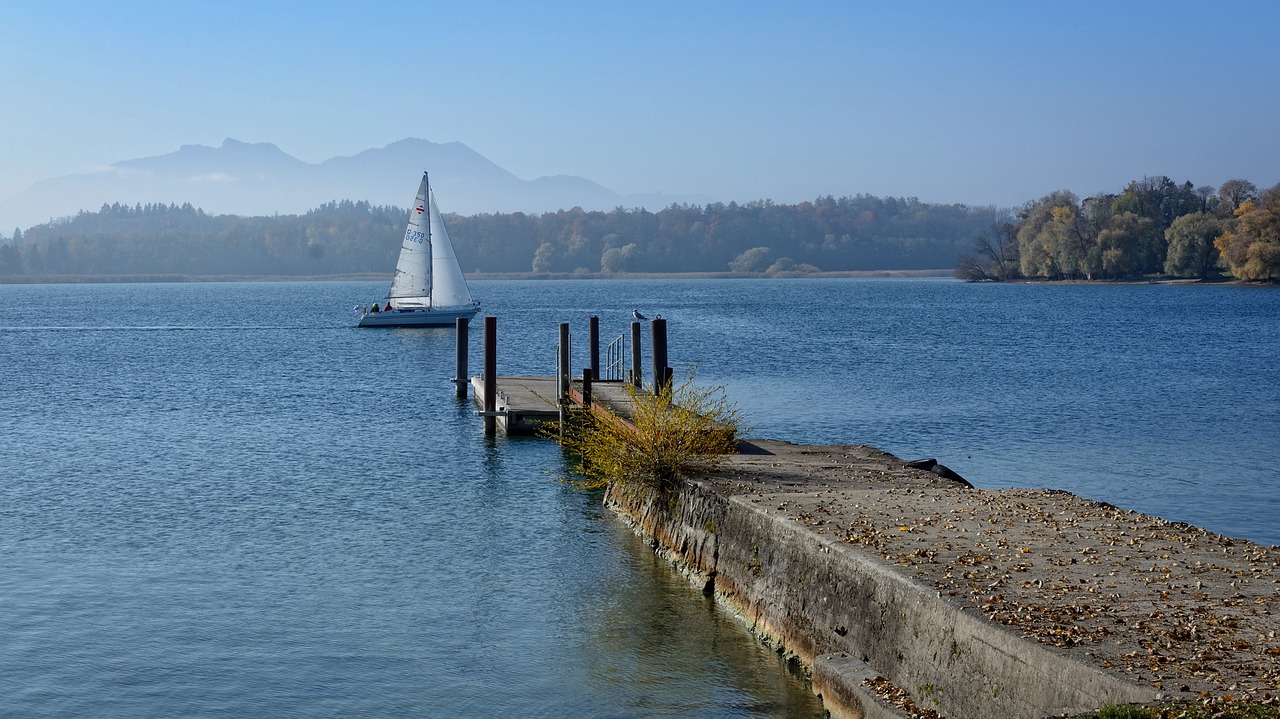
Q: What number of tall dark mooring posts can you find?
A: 6